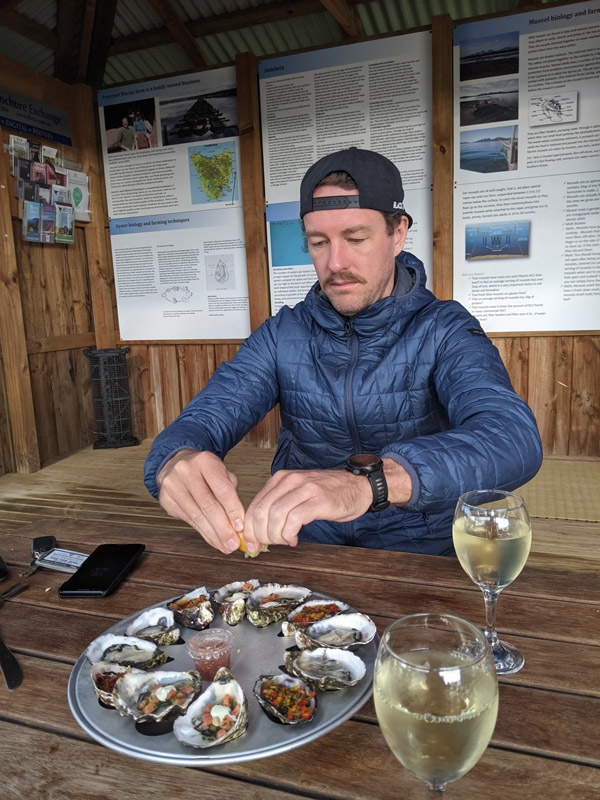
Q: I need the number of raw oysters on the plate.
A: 12